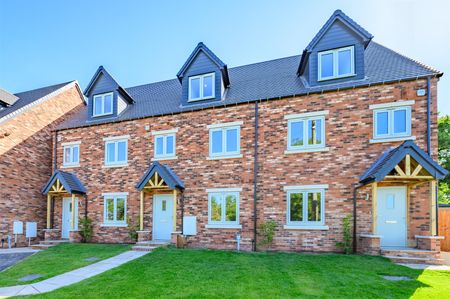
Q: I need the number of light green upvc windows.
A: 12